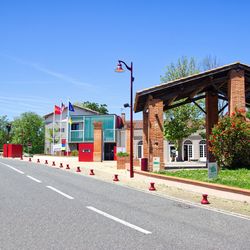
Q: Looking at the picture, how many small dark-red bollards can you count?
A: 11